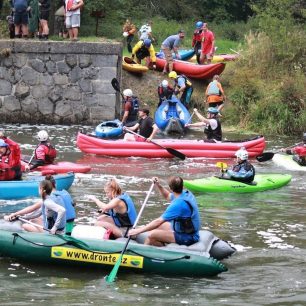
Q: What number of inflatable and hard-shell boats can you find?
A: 12